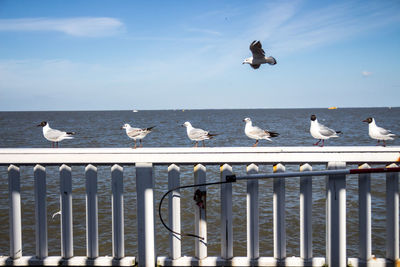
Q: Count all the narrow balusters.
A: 13